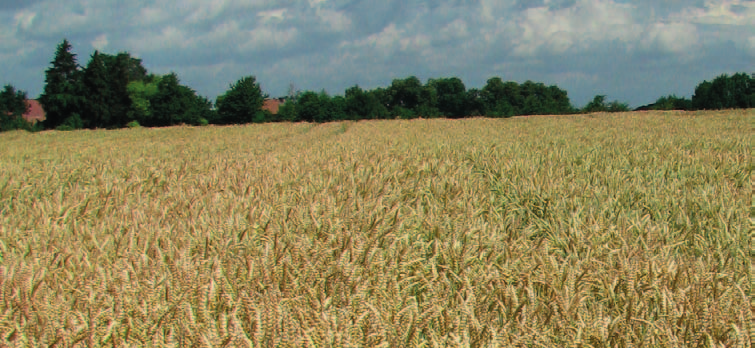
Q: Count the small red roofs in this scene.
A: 2